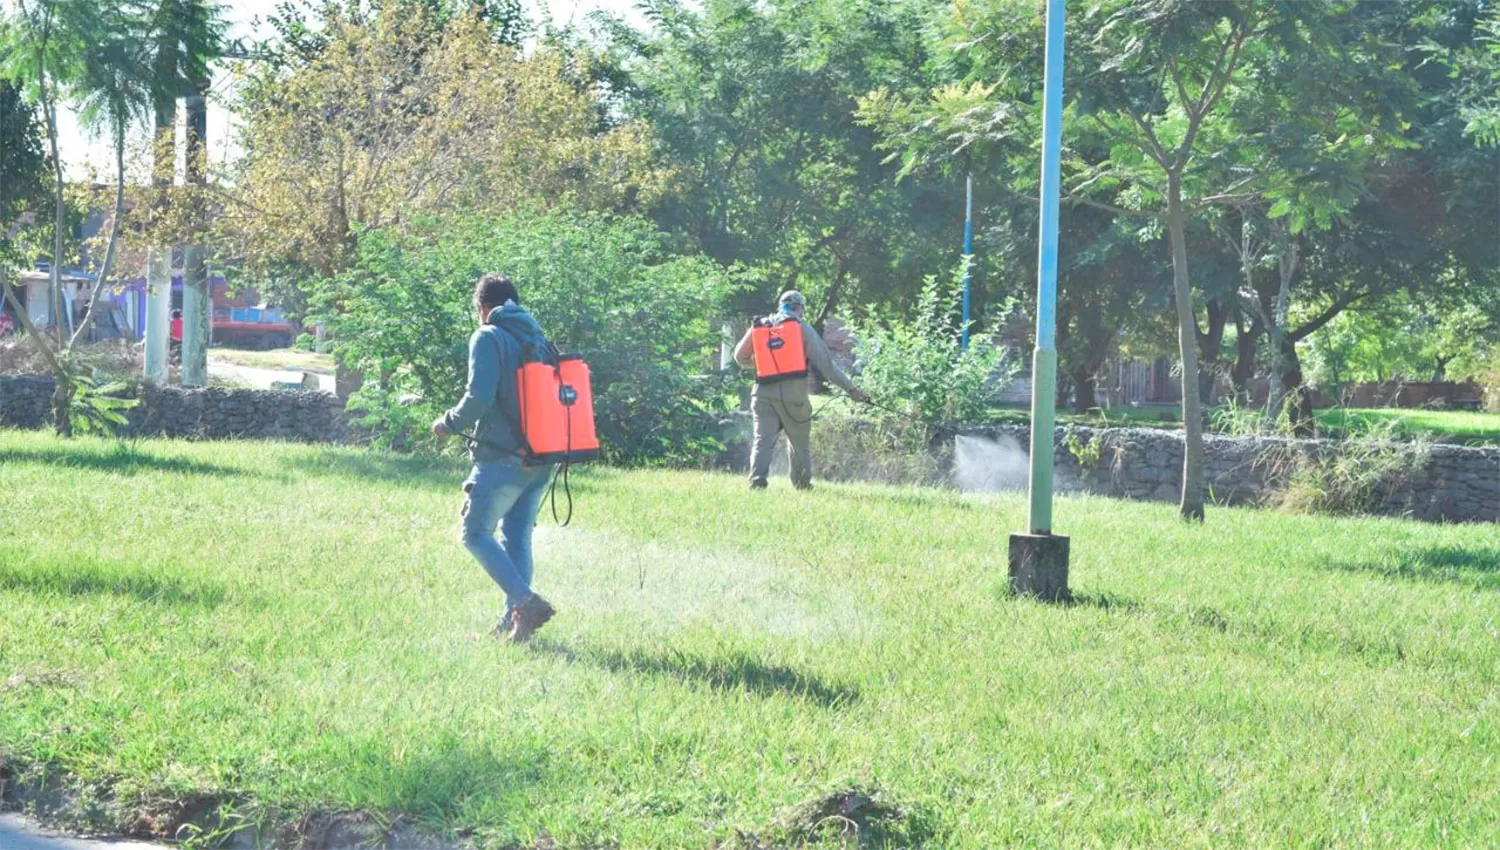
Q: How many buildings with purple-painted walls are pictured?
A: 1